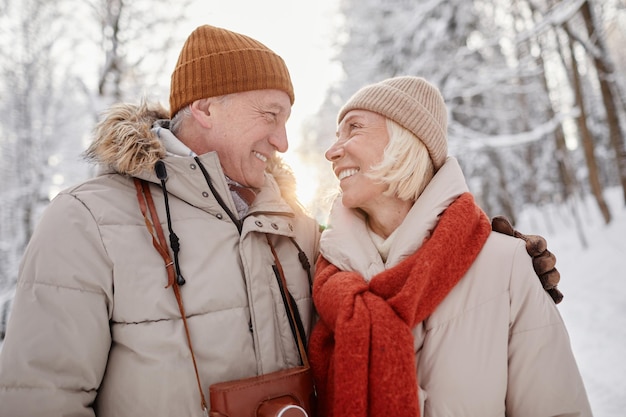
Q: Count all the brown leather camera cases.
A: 1